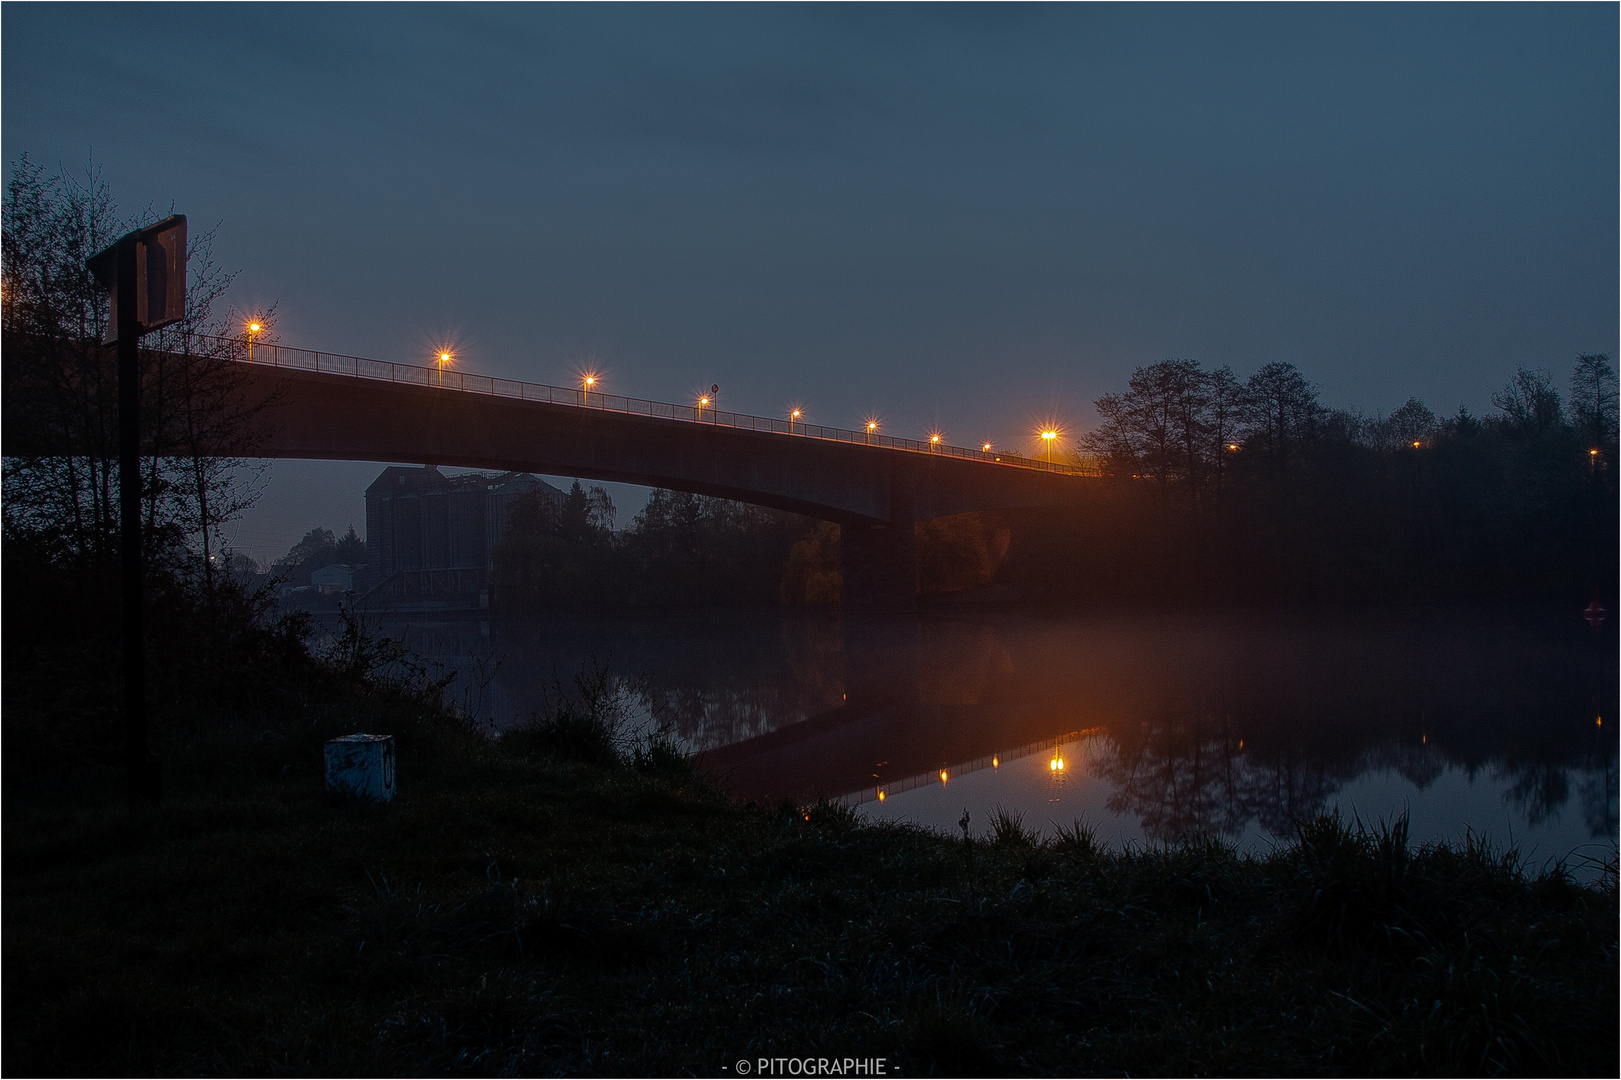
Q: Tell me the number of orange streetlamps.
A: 12